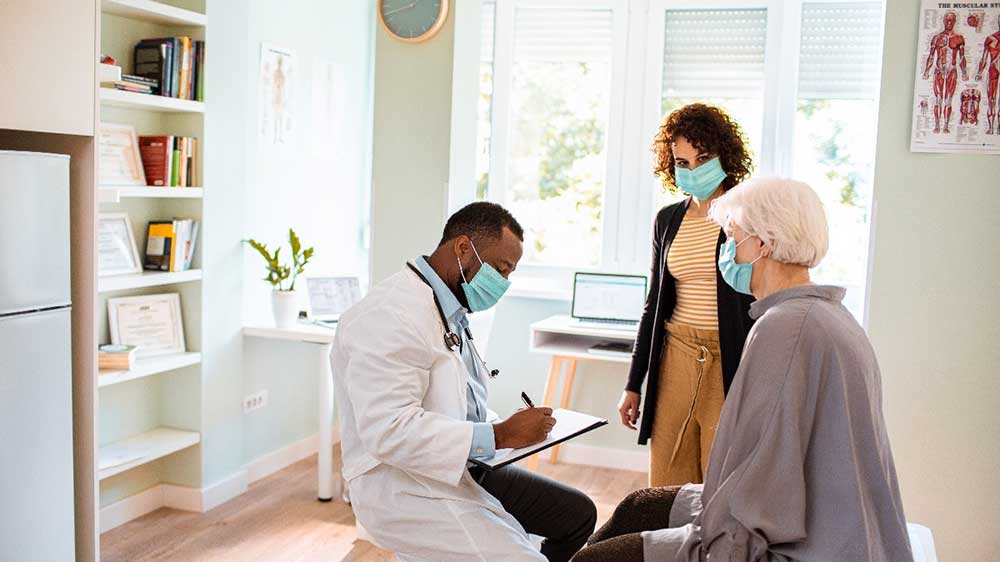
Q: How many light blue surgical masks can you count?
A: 3